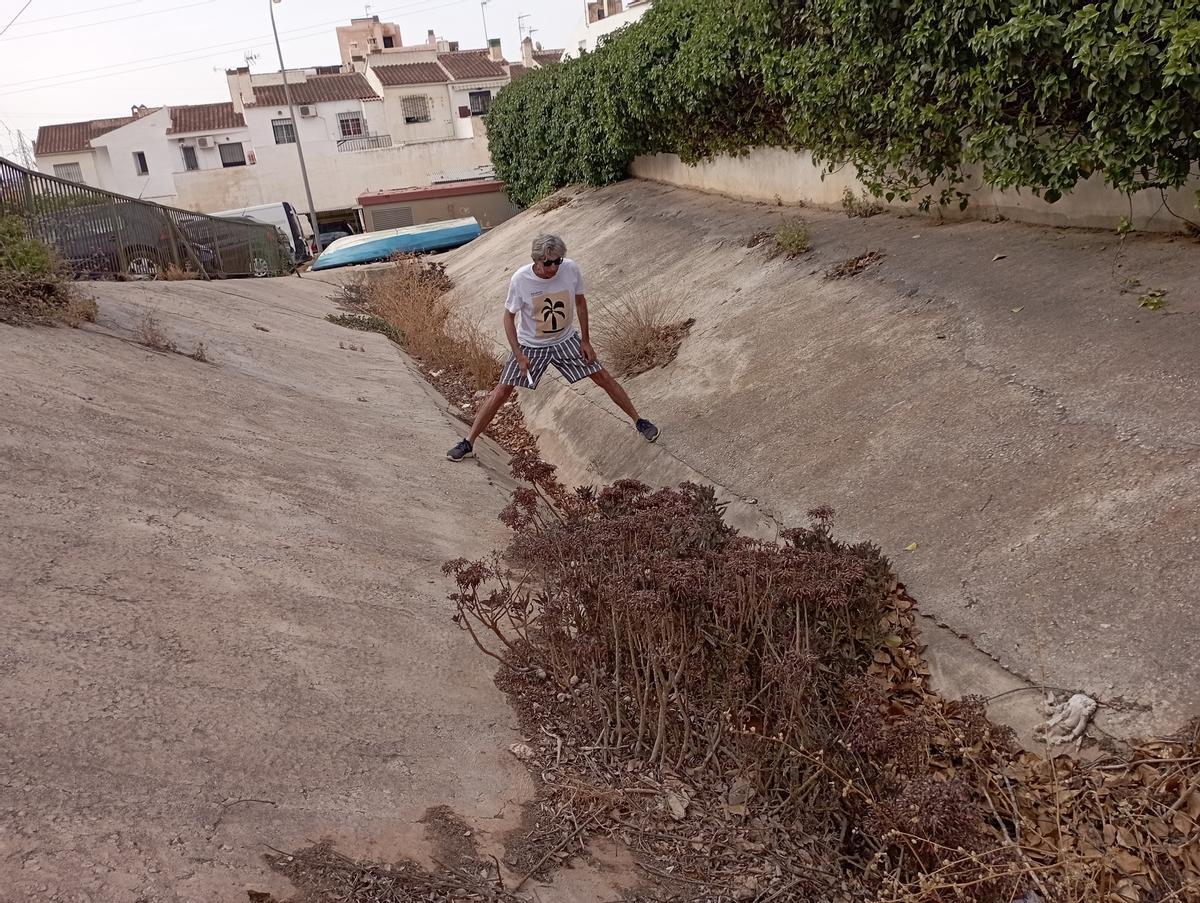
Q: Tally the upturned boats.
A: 1